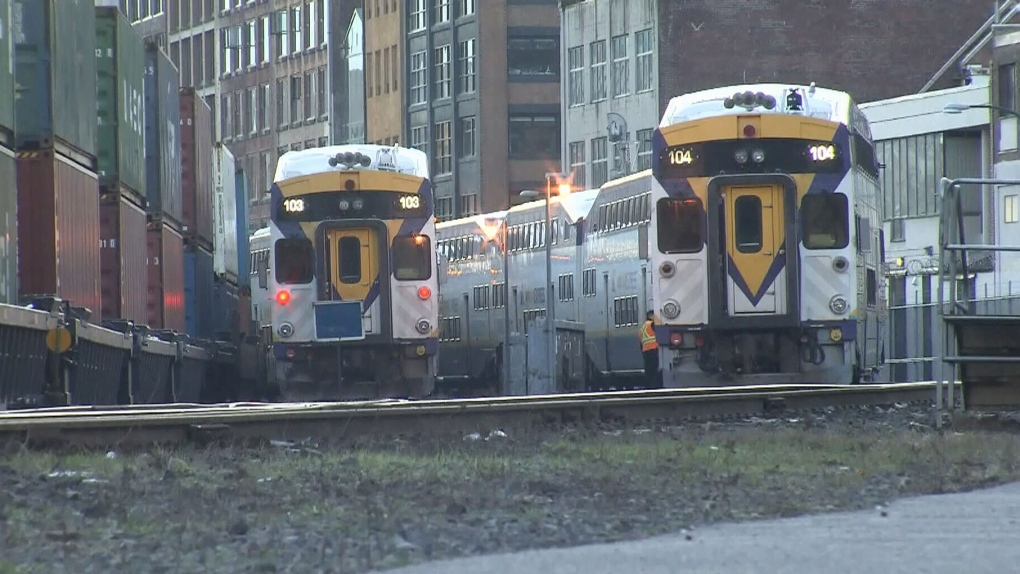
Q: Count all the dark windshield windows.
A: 4